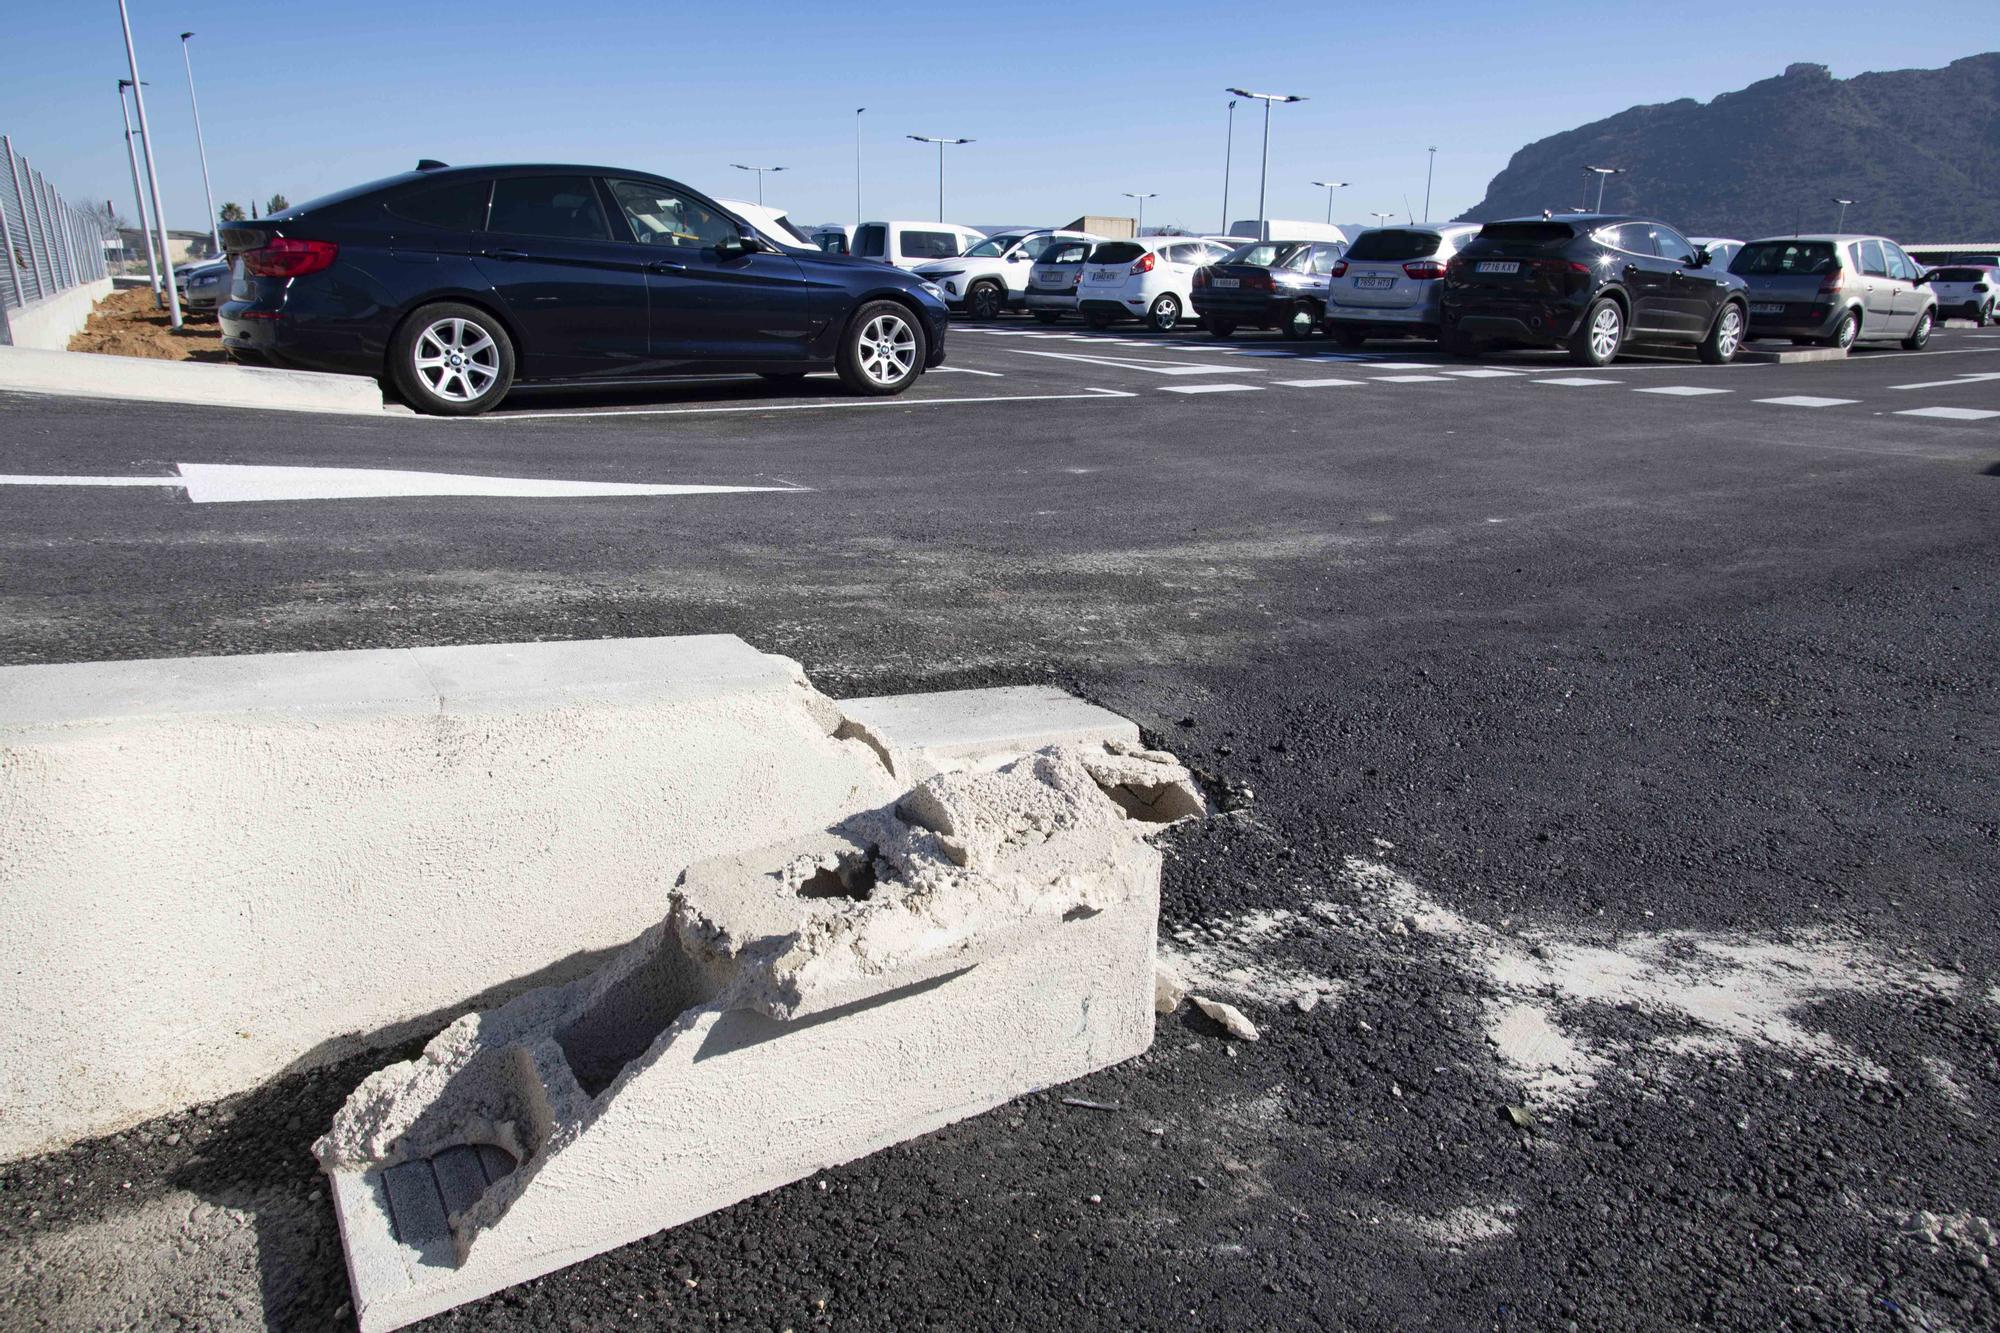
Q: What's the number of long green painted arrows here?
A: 0